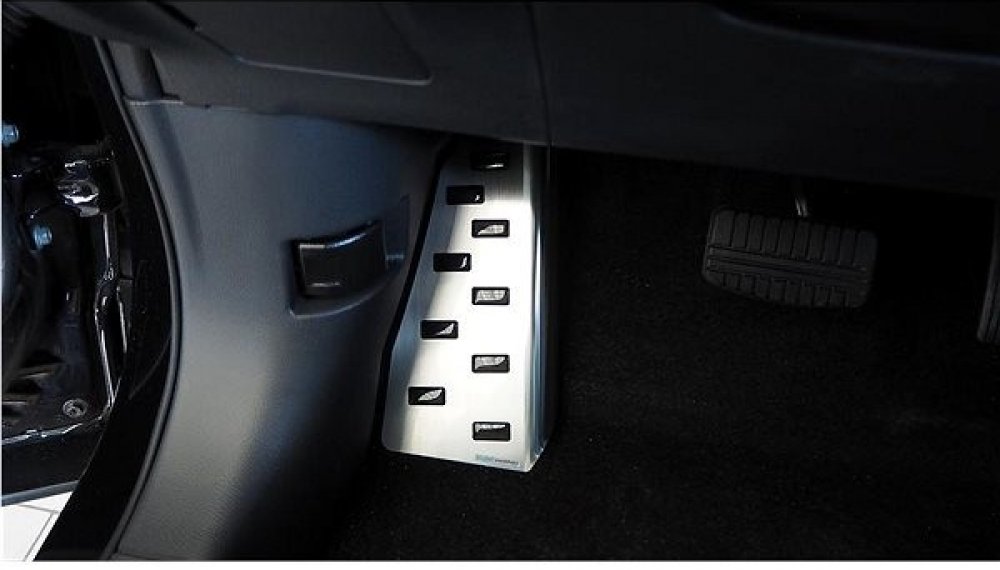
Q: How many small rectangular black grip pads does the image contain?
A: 9